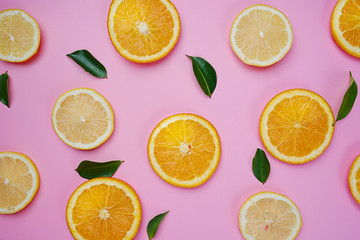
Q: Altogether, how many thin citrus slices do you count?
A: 11